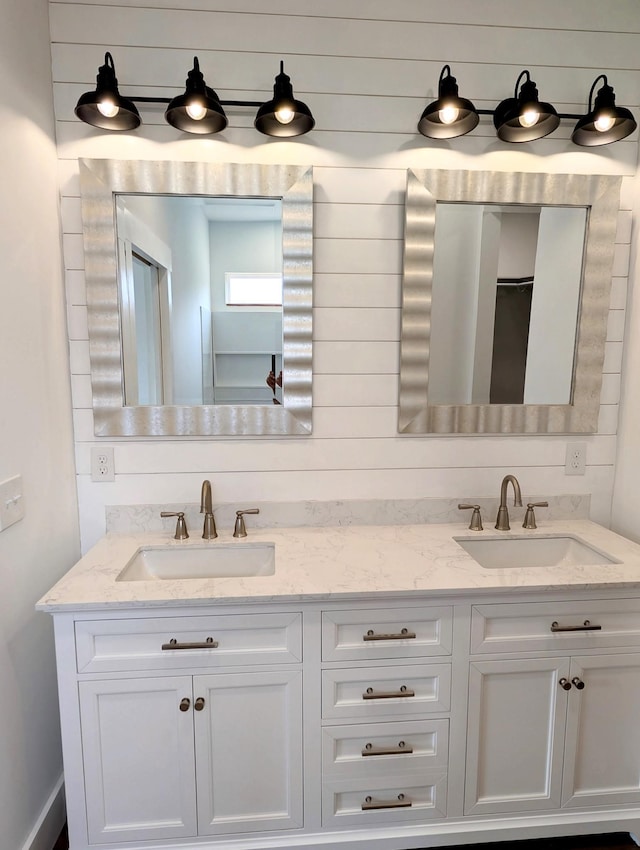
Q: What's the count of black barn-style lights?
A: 6